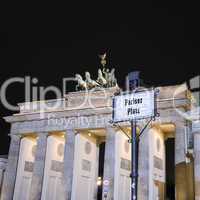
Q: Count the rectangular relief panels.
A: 5